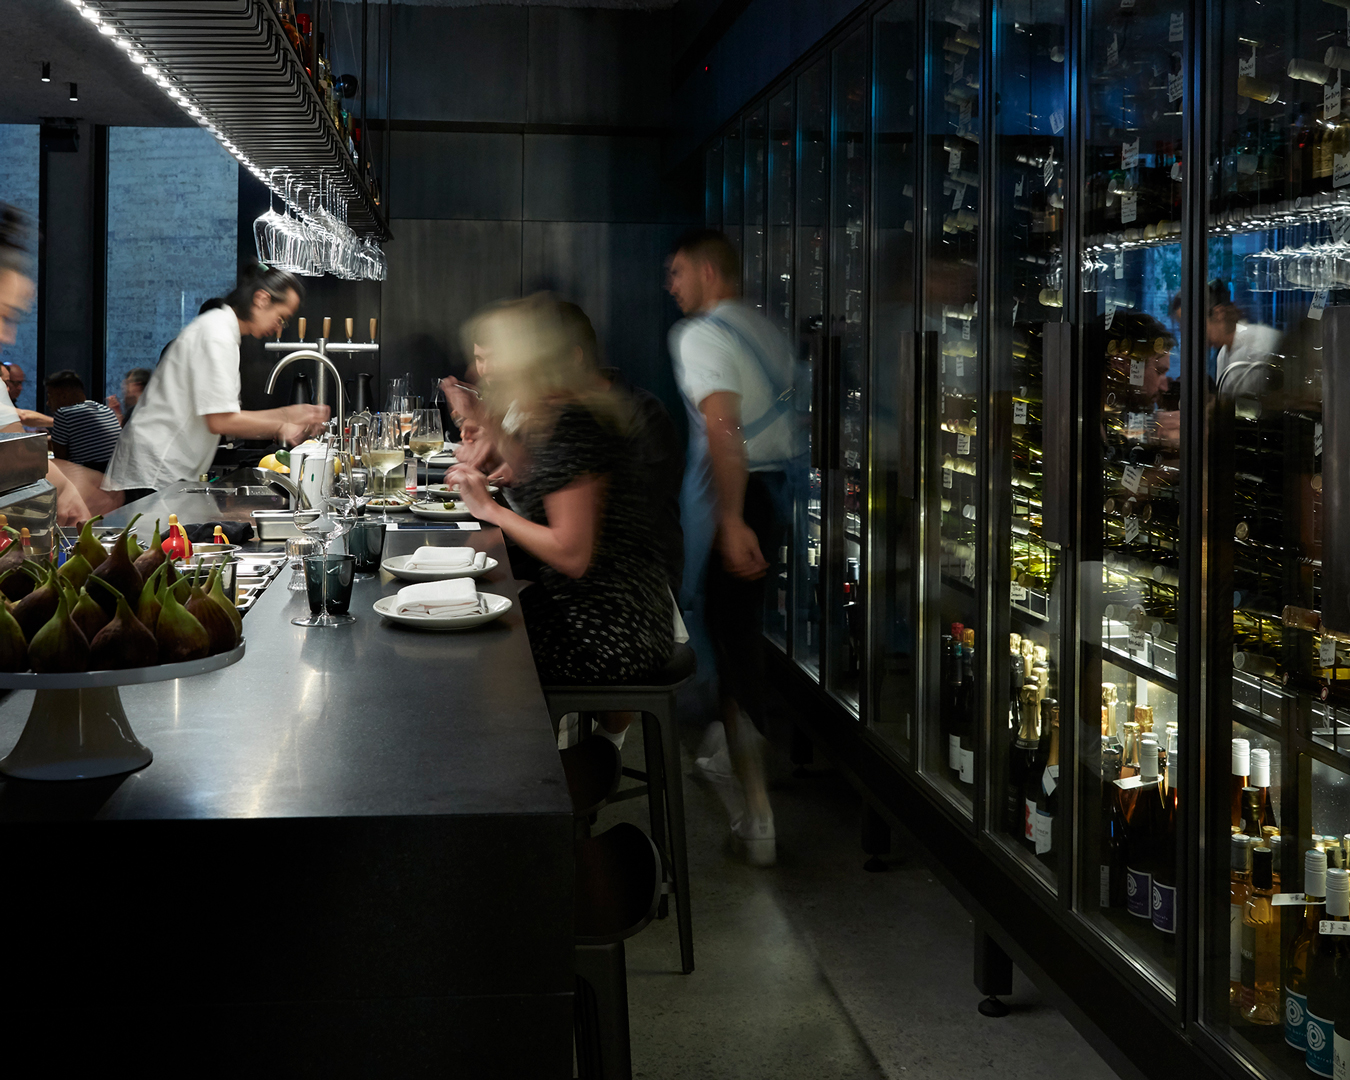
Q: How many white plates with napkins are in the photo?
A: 2